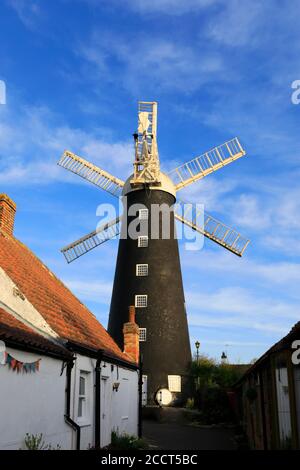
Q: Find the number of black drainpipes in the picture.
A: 3